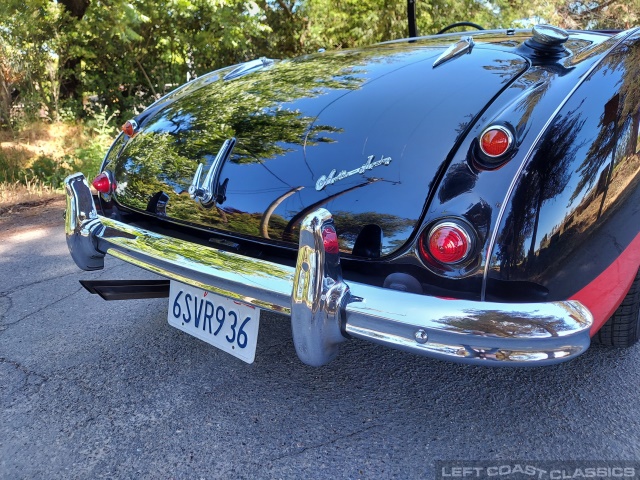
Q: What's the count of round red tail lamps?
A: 4